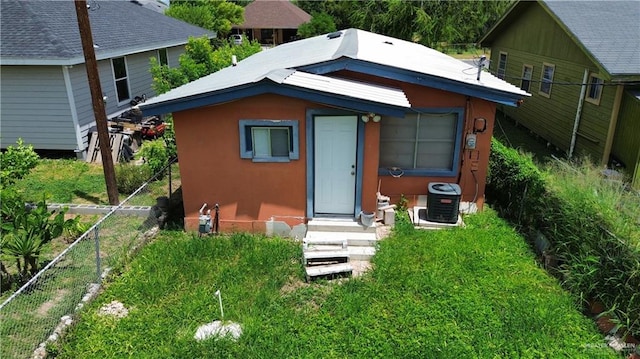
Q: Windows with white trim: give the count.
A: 2